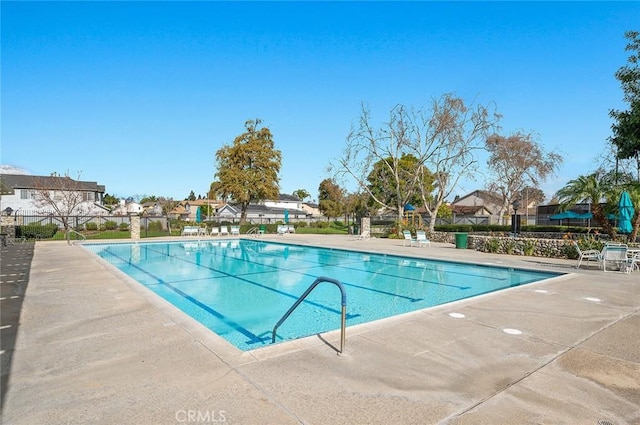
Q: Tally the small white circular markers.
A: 4